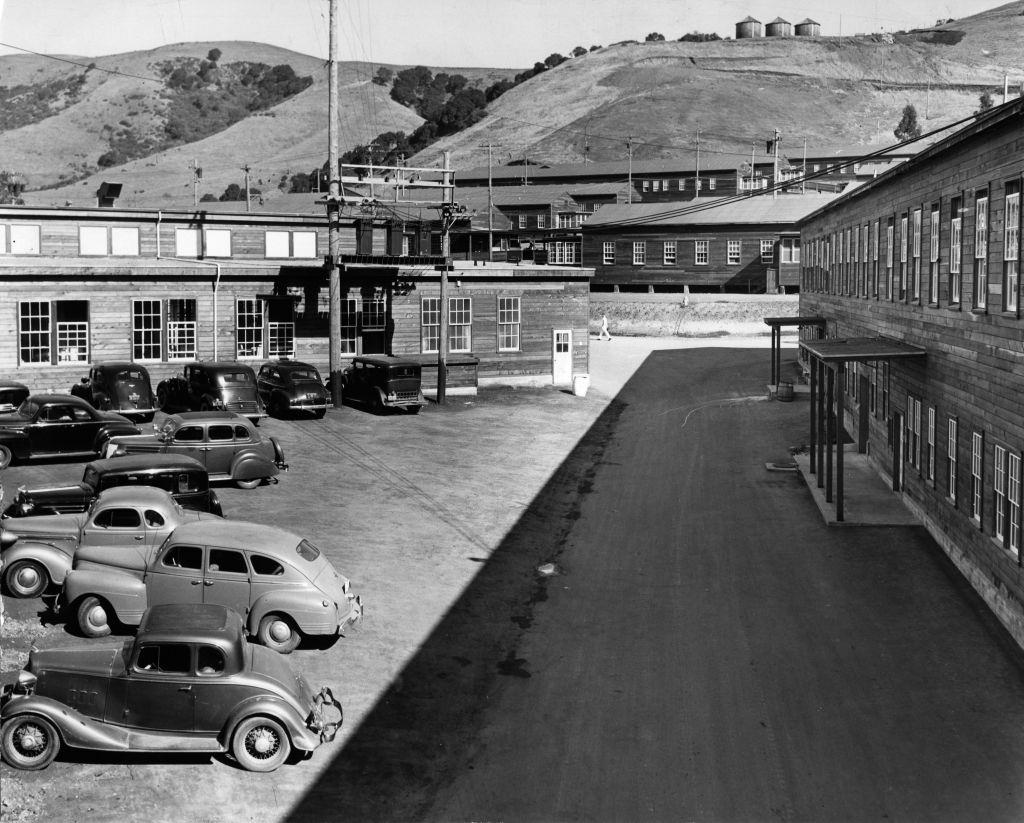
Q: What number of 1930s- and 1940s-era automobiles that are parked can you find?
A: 11